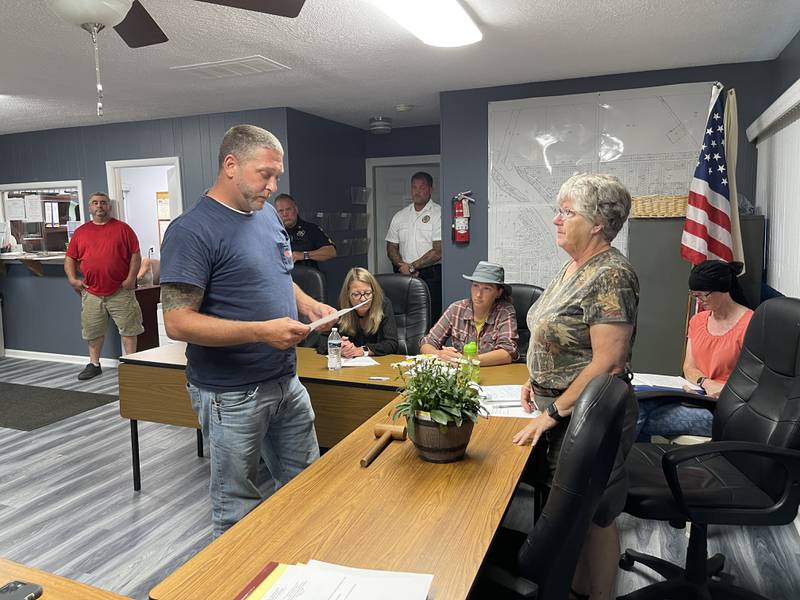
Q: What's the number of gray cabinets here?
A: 1